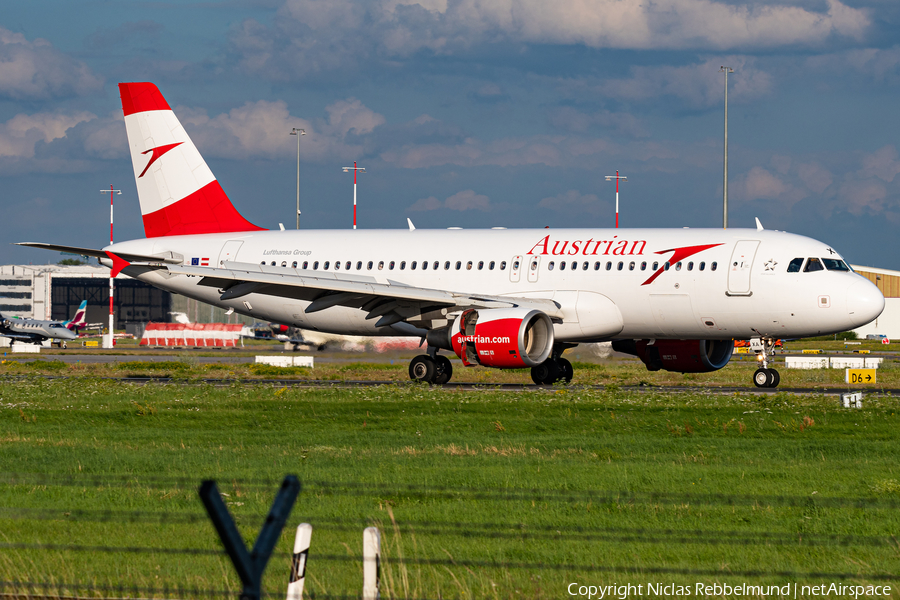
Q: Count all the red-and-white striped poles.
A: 3